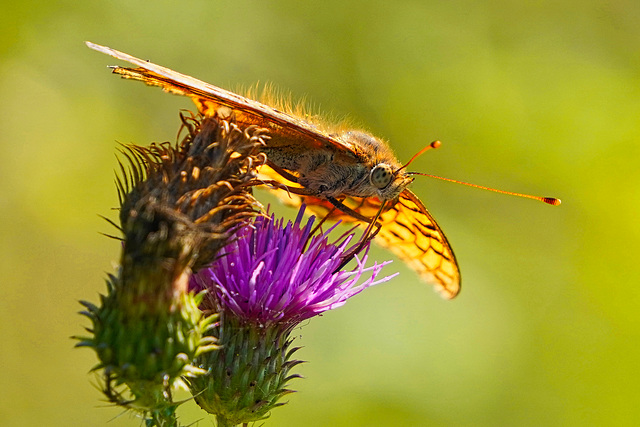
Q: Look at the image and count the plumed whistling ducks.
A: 0